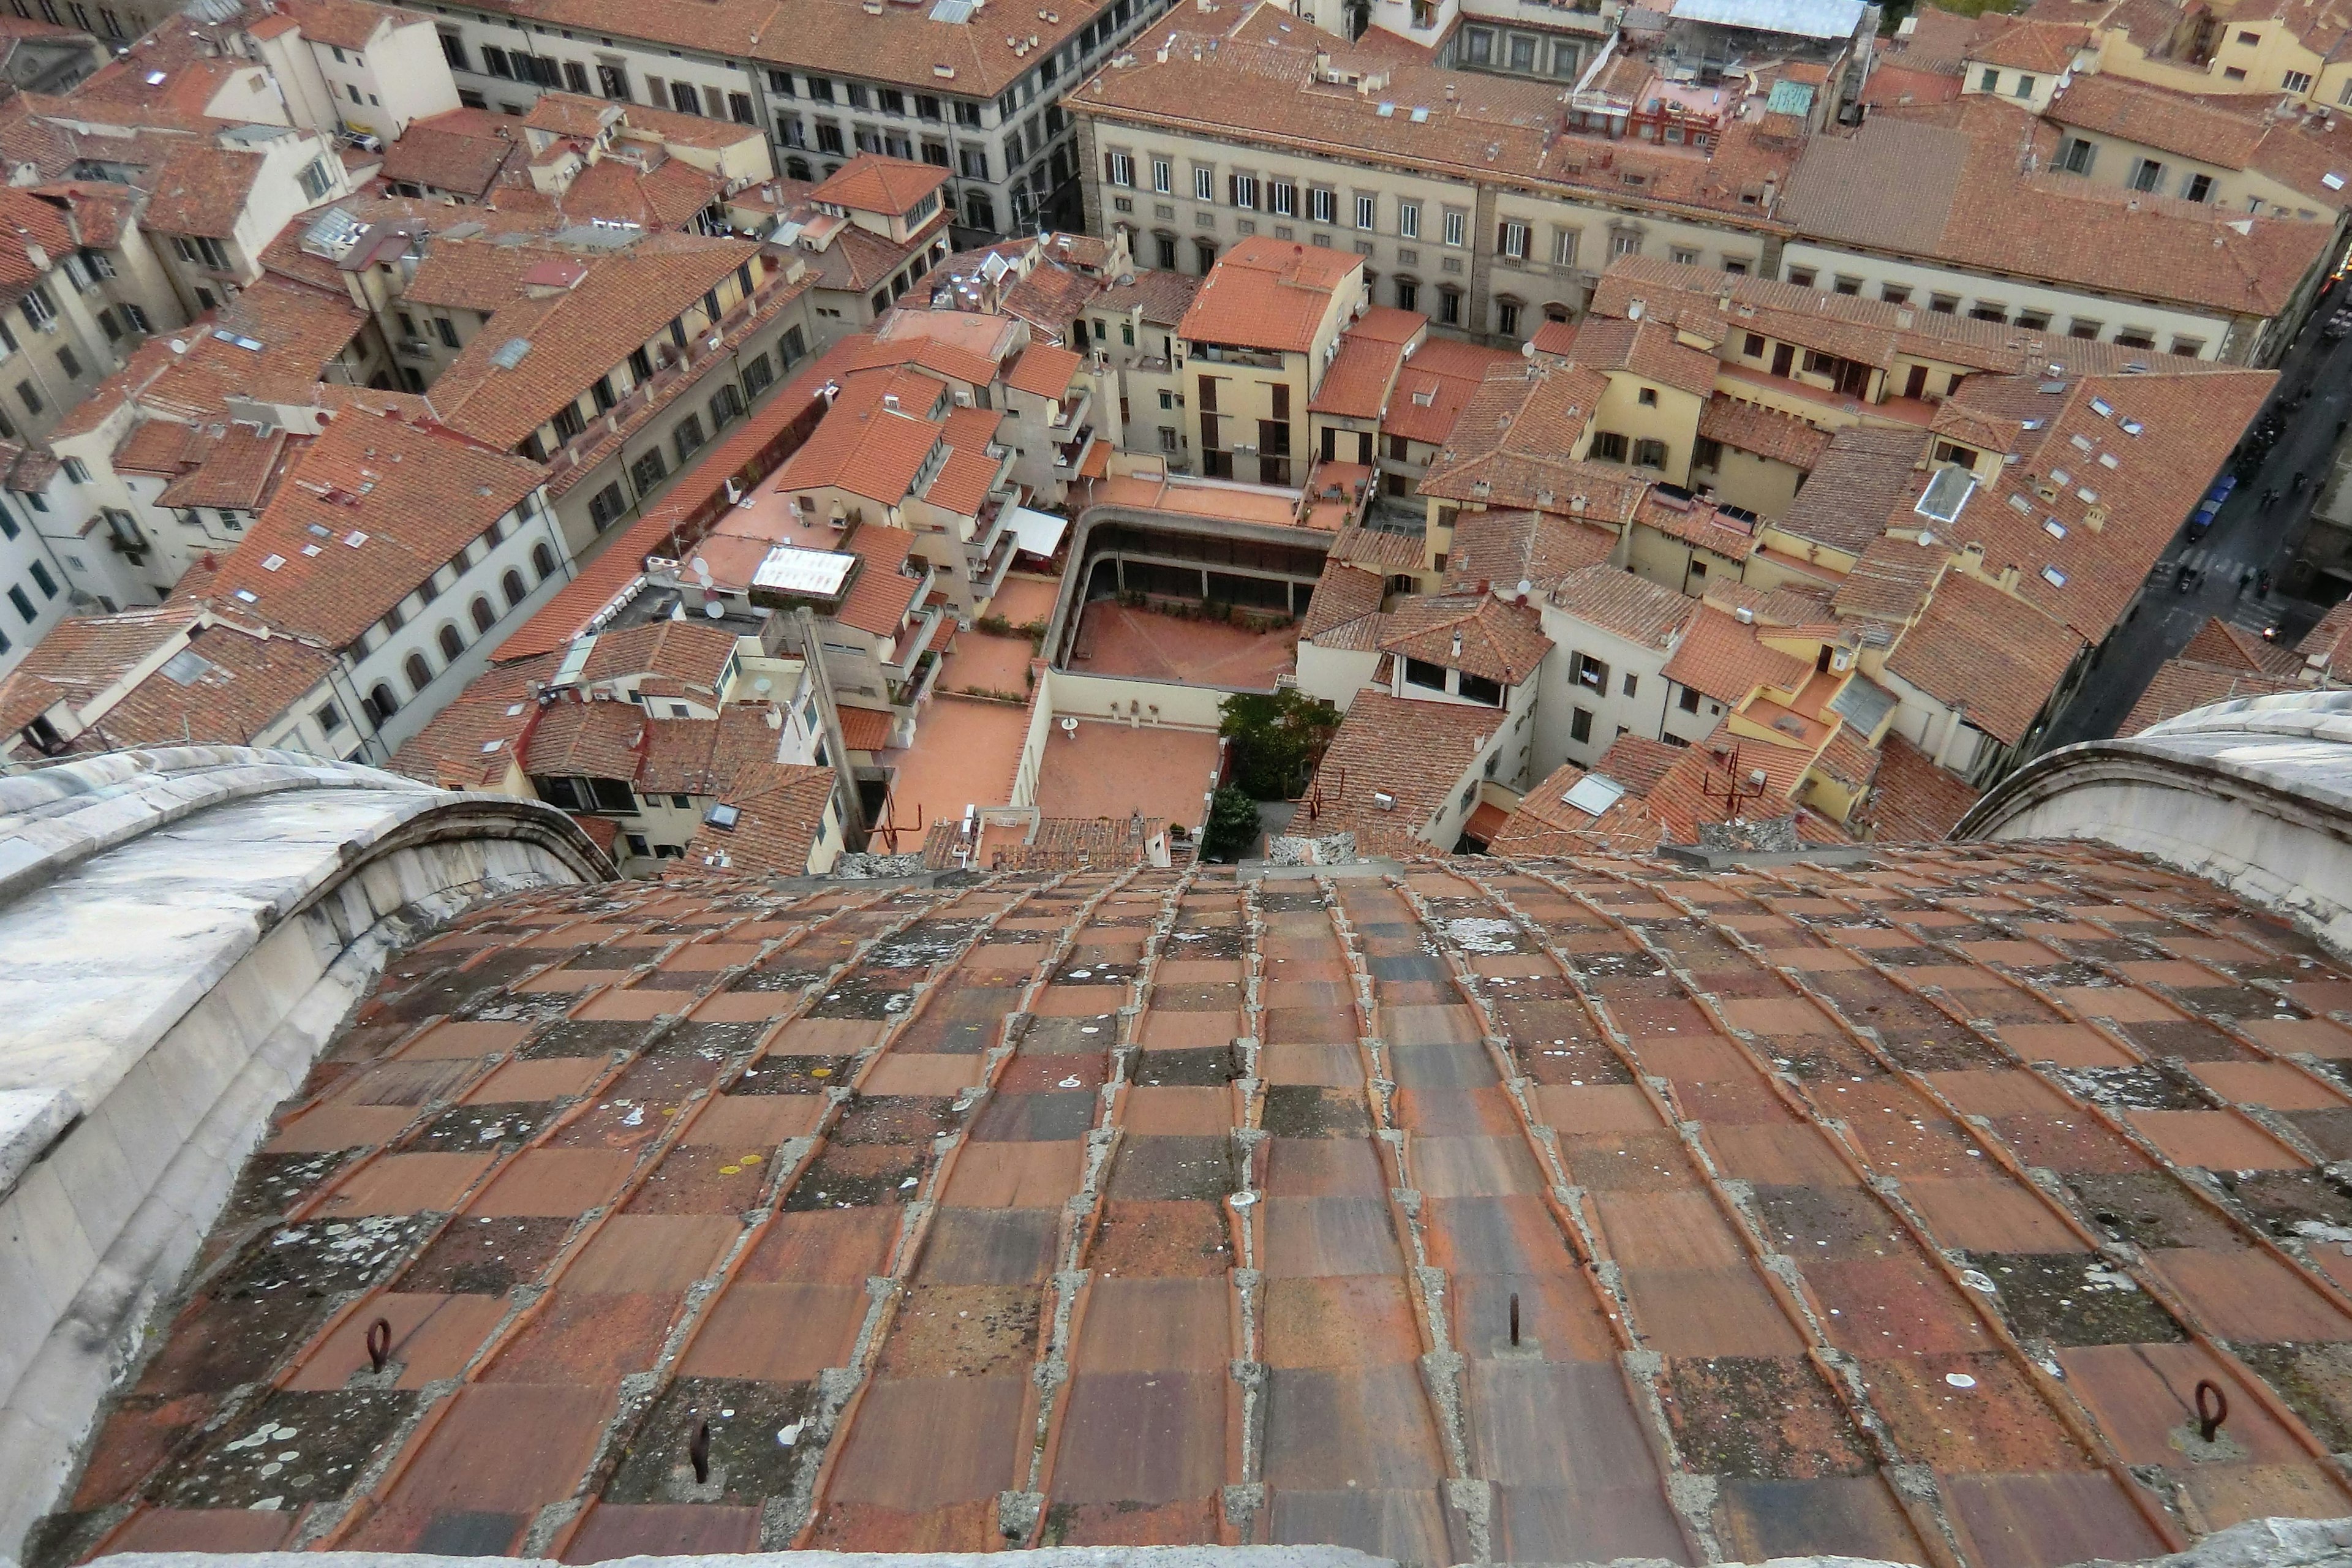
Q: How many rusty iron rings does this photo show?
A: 4